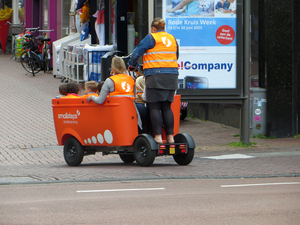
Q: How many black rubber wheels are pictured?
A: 4